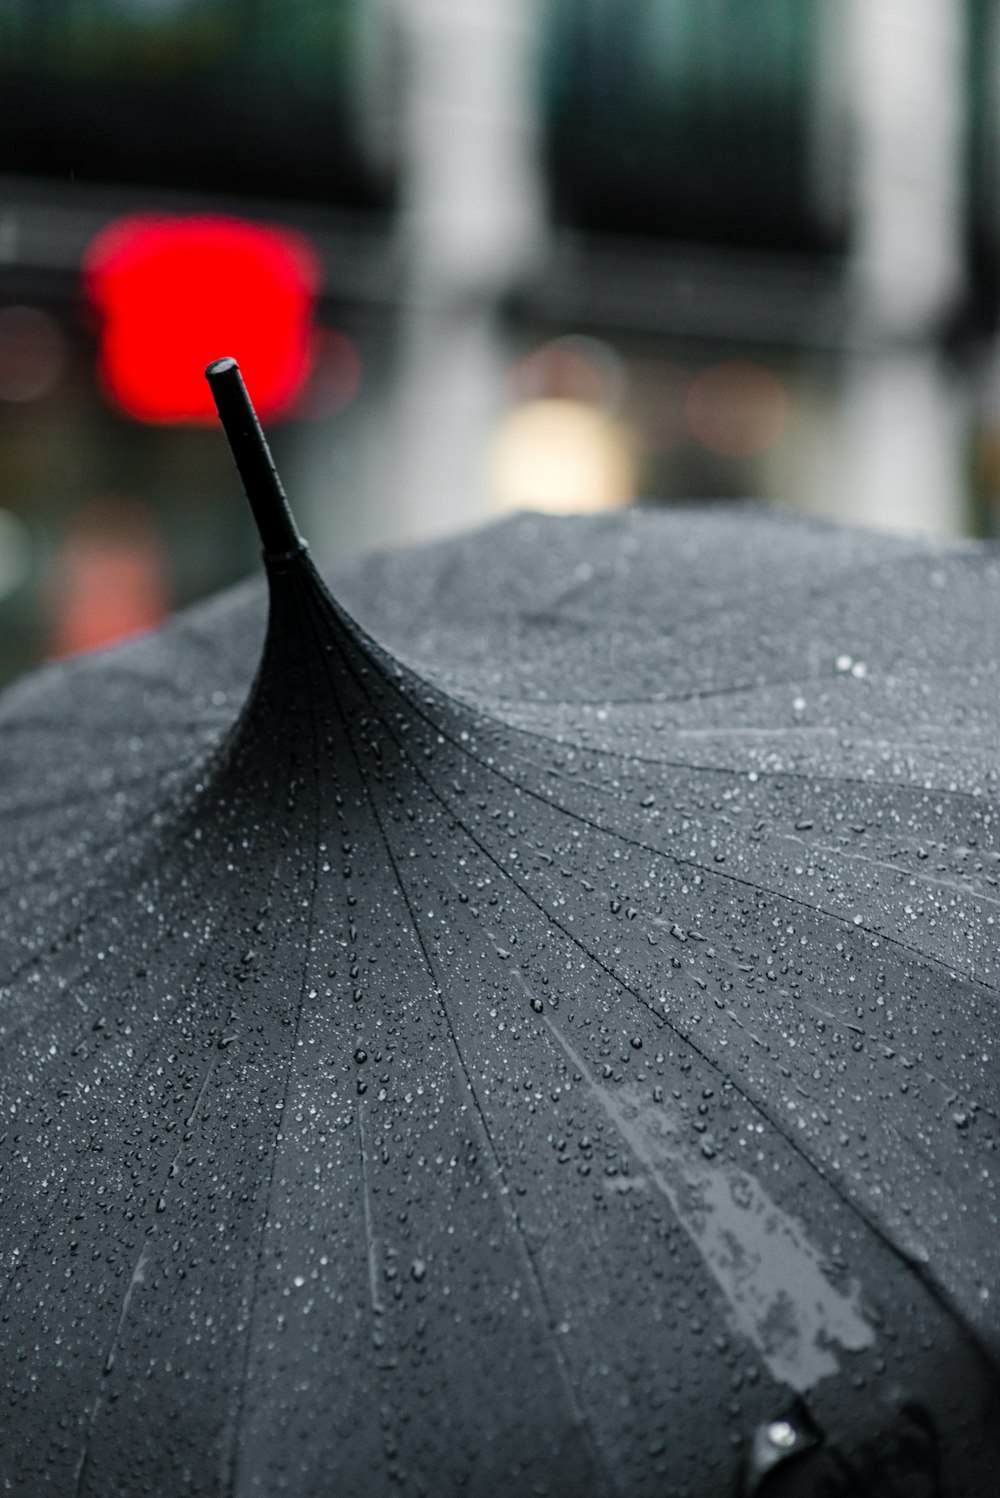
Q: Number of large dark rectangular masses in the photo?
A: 2